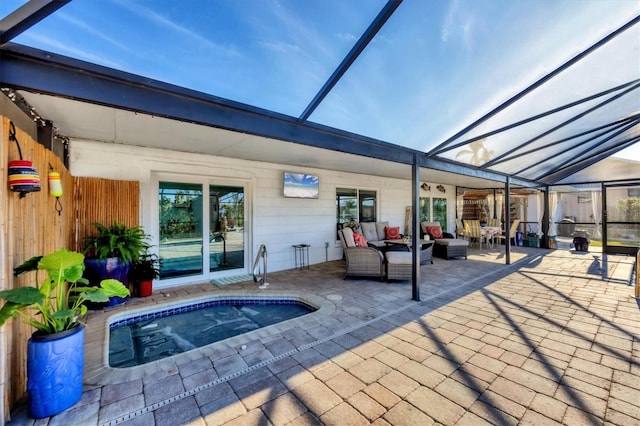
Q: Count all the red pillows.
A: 3